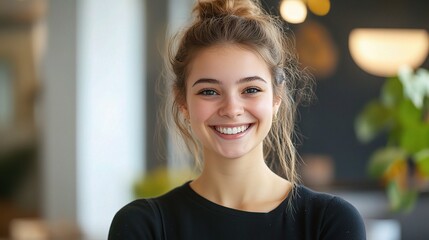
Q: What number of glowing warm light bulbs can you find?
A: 3